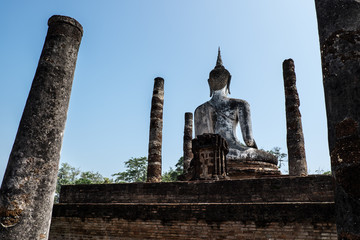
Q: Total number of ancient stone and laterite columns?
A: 5